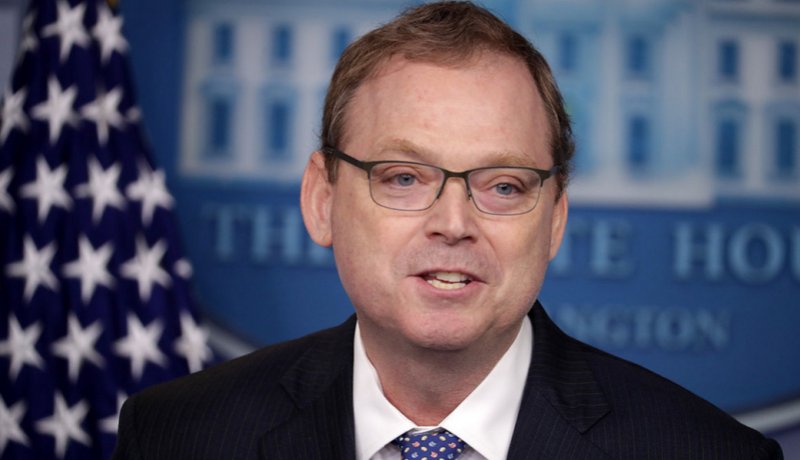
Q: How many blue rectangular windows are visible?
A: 12